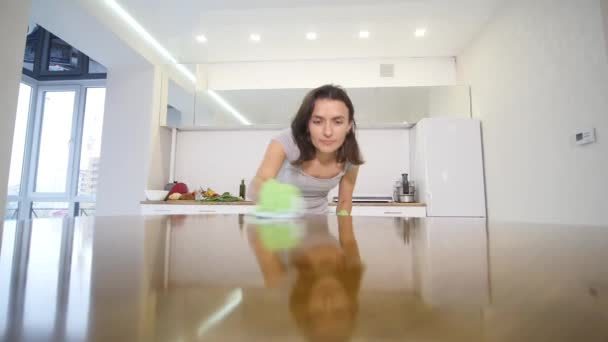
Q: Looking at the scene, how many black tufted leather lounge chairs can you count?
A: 0